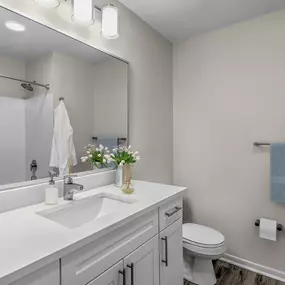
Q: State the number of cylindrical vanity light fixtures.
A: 3